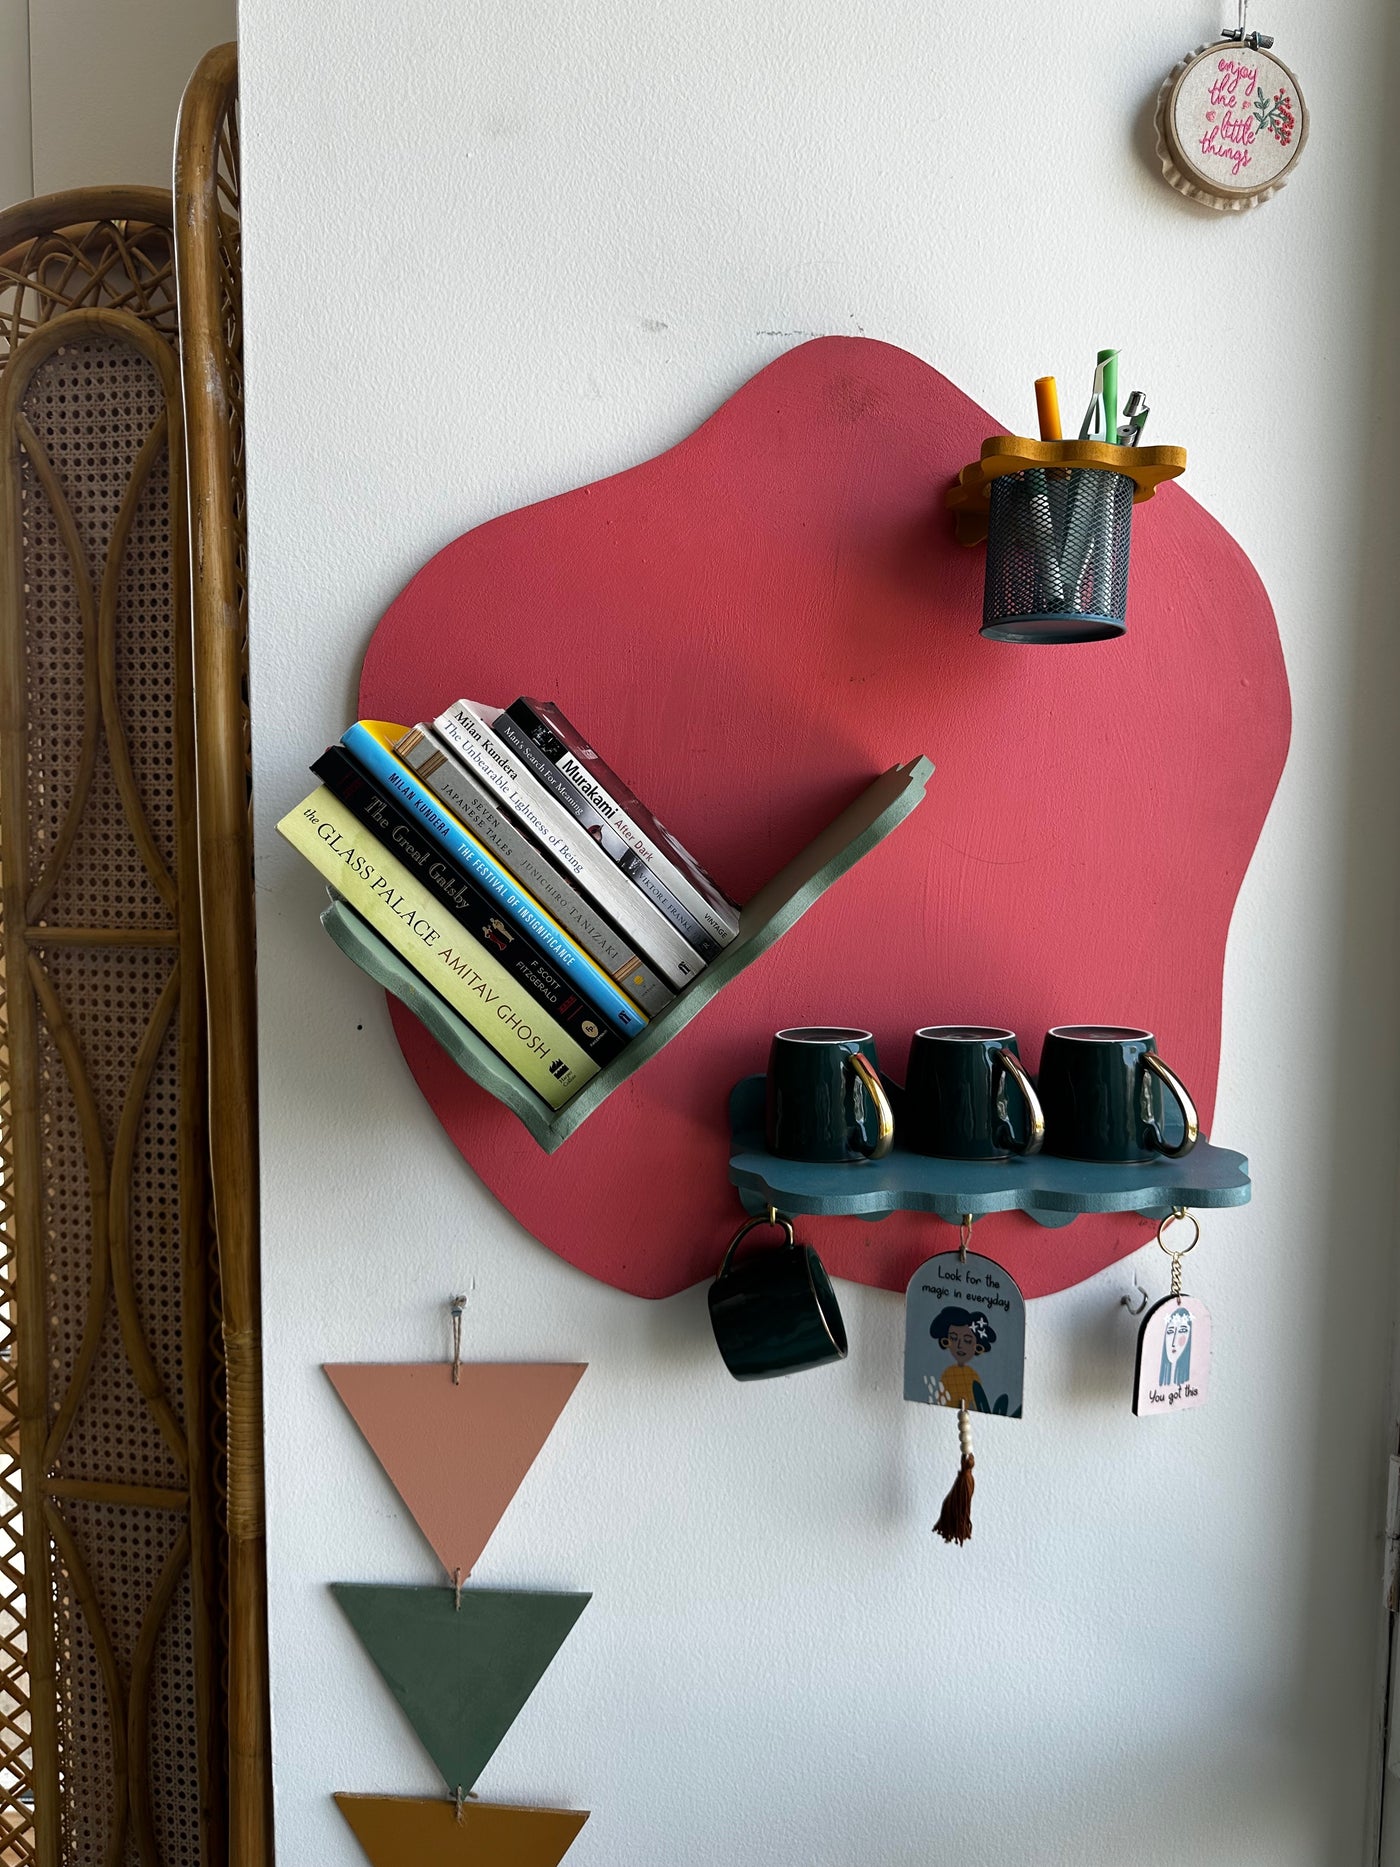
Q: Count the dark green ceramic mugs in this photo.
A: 4